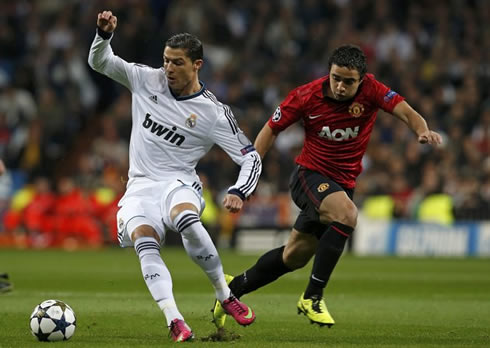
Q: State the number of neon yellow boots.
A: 2